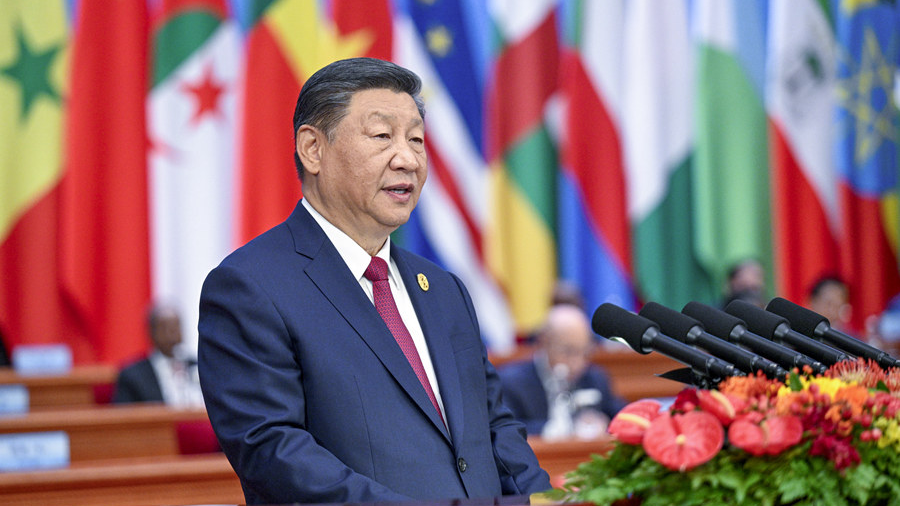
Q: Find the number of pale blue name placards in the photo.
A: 3